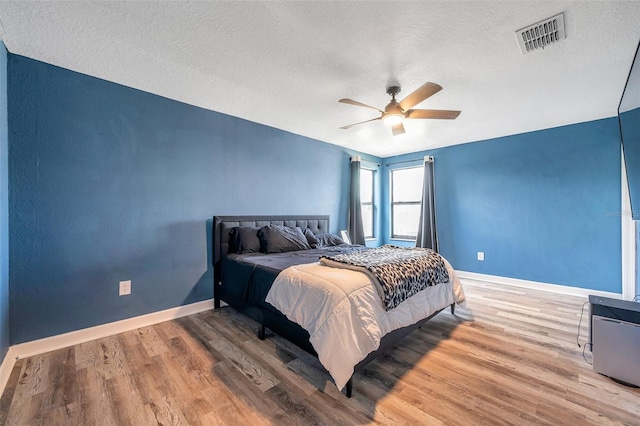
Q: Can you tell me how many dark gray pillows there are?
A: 4